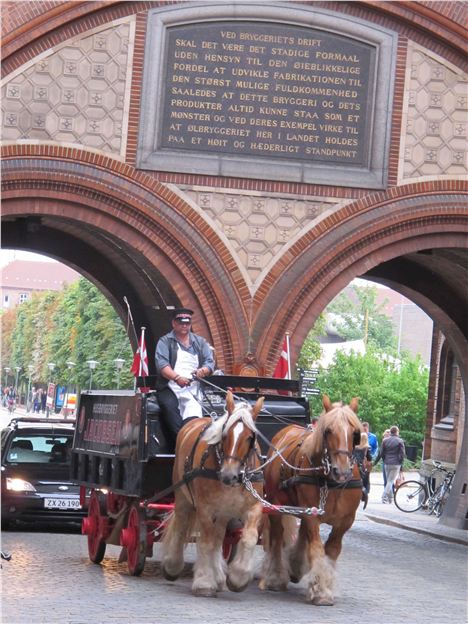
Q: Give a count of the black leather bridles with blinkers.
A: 2